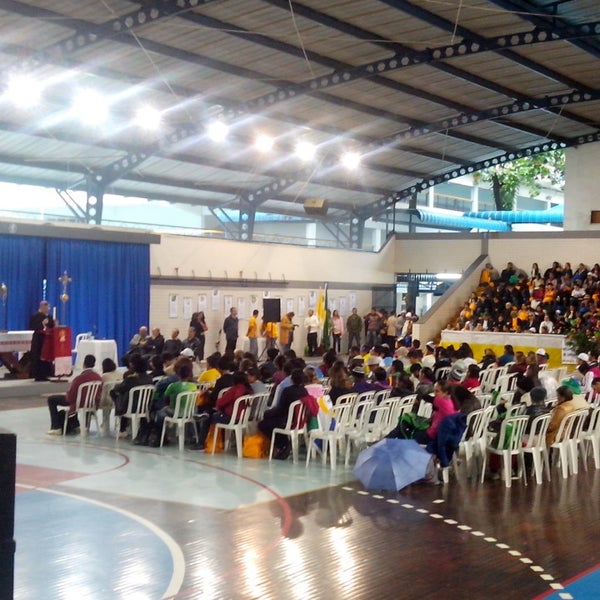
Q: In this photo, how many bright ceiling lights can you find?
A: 7